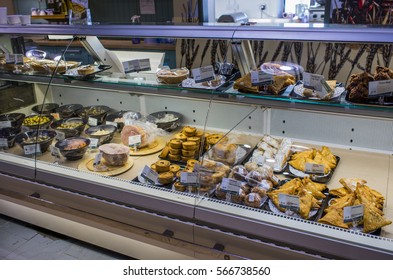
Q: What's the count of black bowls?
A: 12